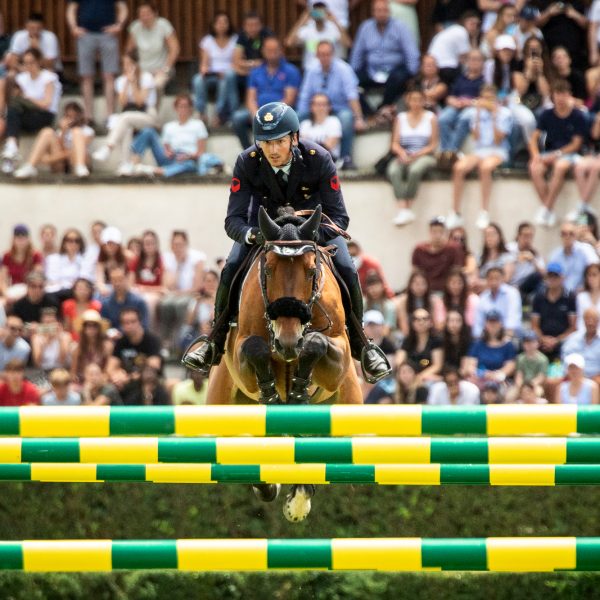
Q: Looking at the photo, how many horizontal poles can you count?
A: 4